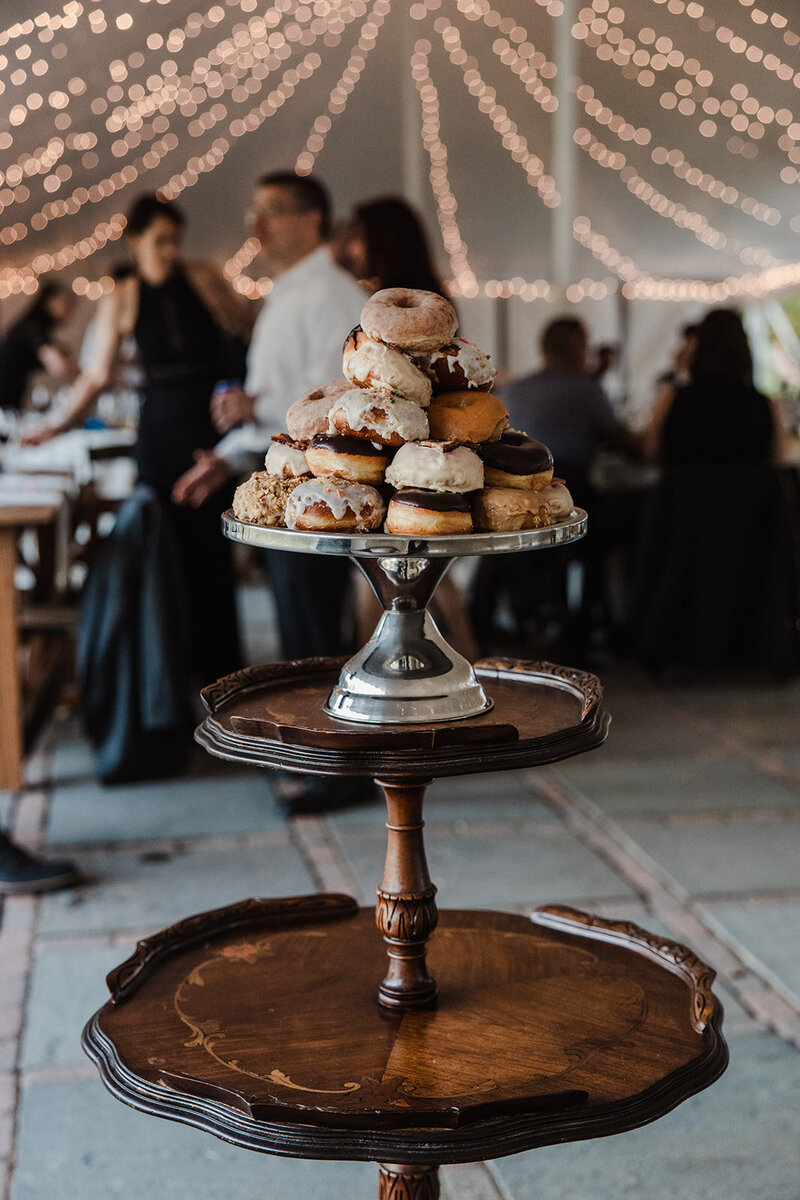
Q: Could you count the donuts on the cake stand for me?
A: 15